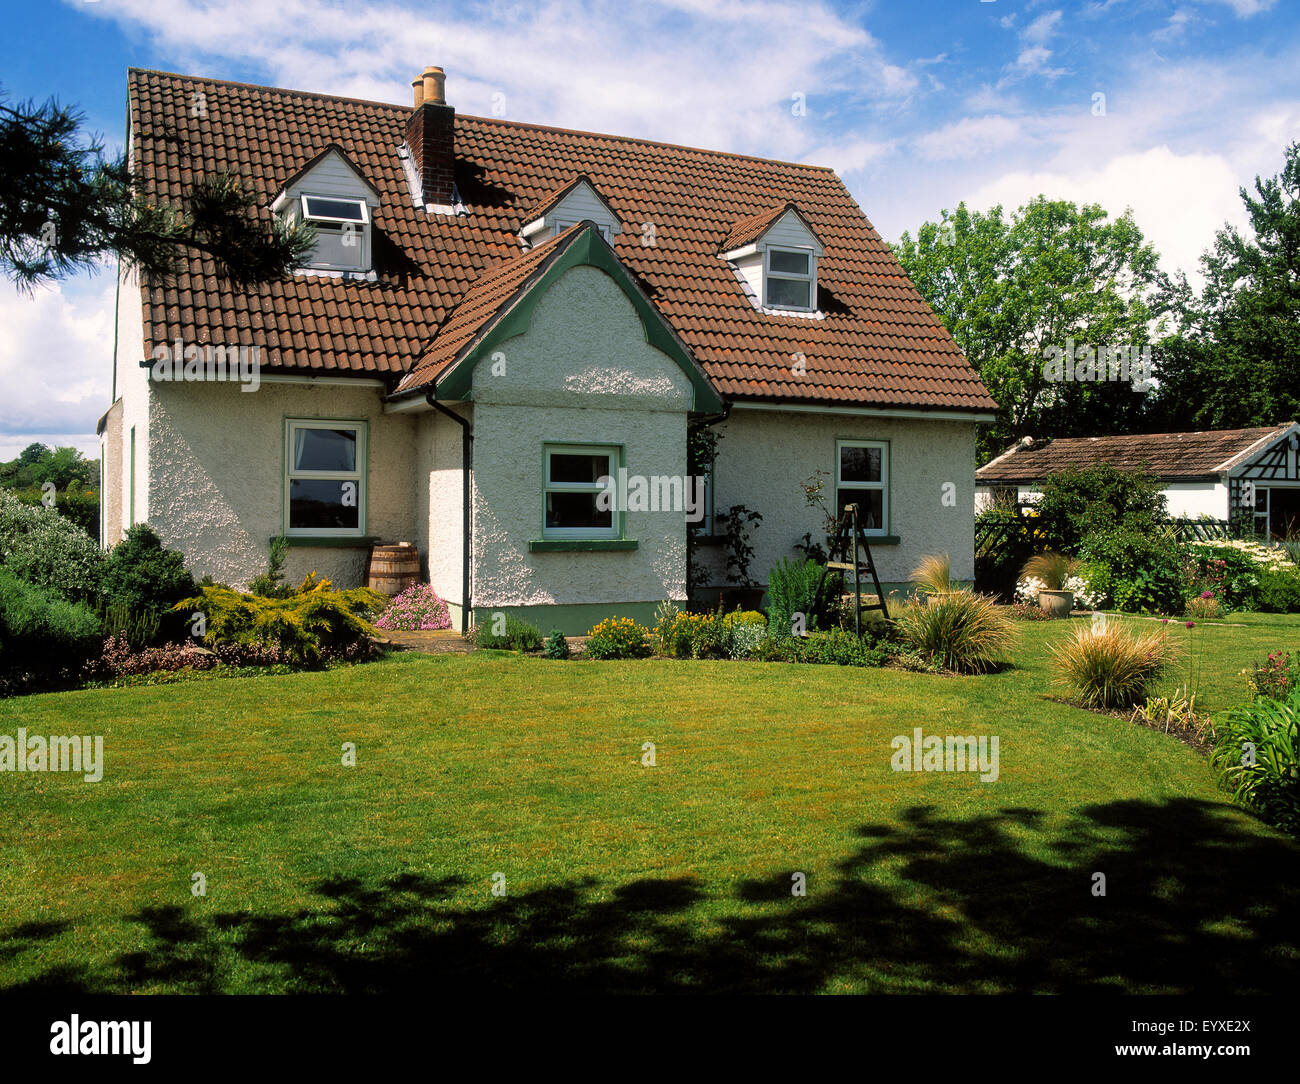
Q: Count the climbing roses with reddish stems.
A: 1